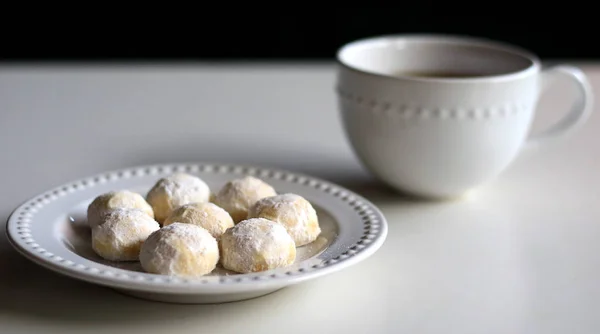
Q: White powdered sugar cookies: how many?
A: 8